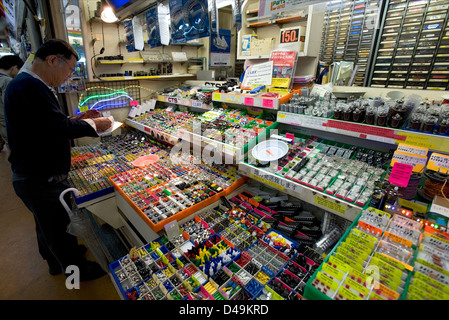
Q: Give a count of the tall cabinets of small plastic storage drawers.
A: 2